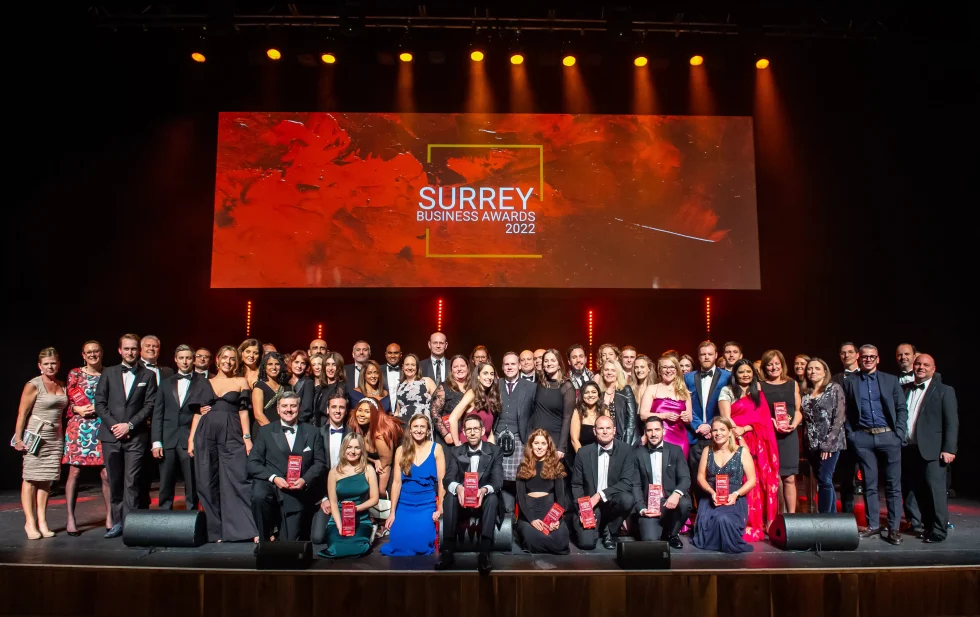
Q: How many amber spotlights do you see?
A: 10